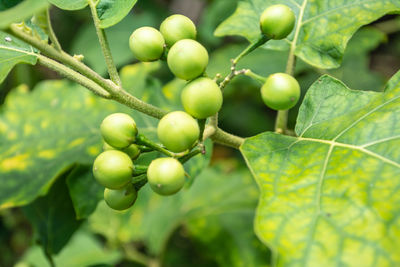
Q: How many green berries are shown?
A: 12